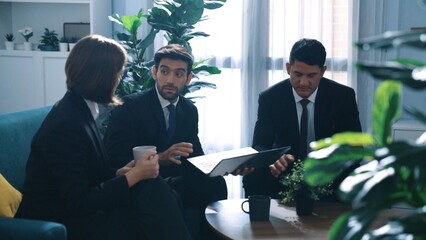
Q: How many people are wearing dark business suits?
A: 3